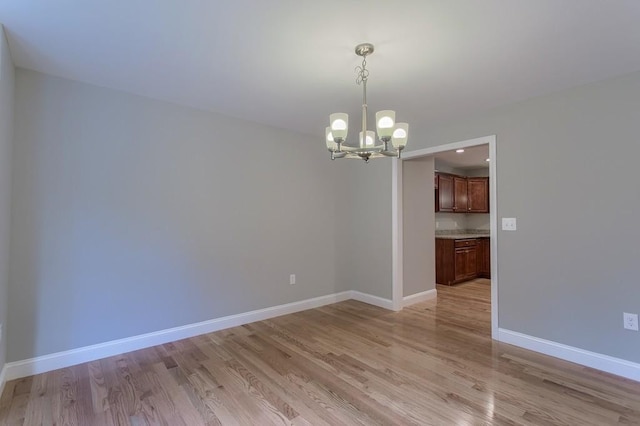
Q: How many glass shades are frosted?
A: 5